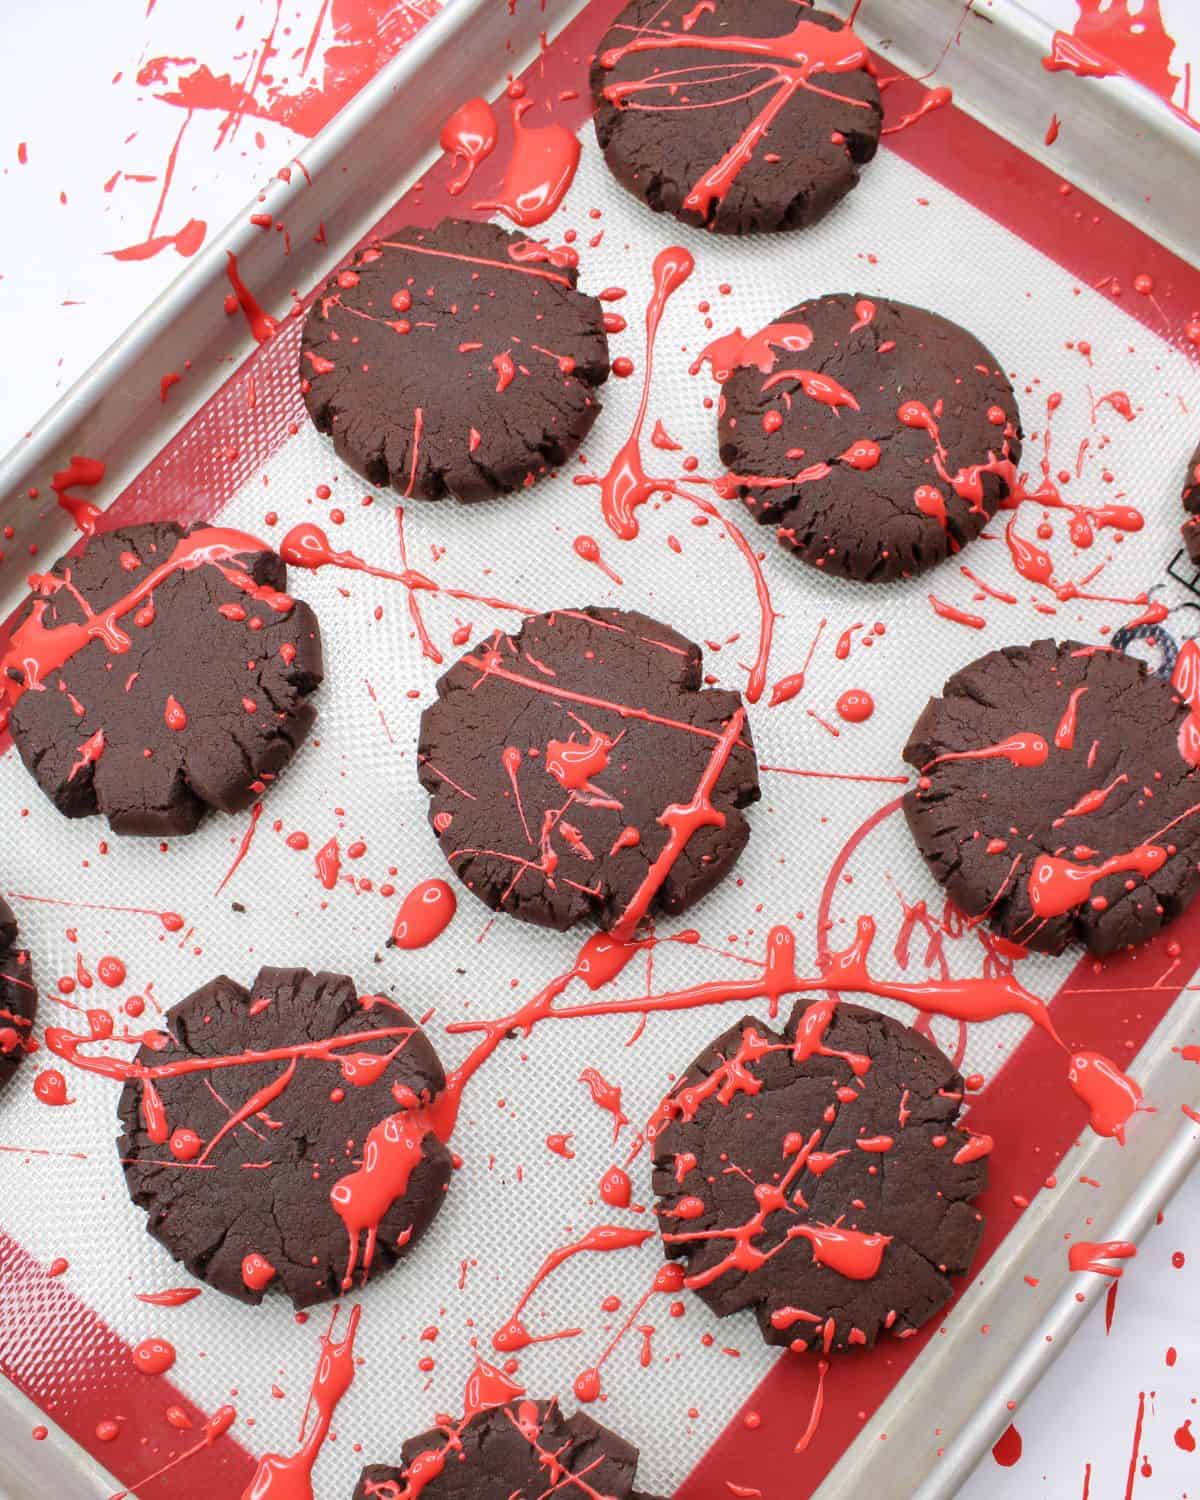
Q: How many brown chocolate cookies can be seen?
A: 11